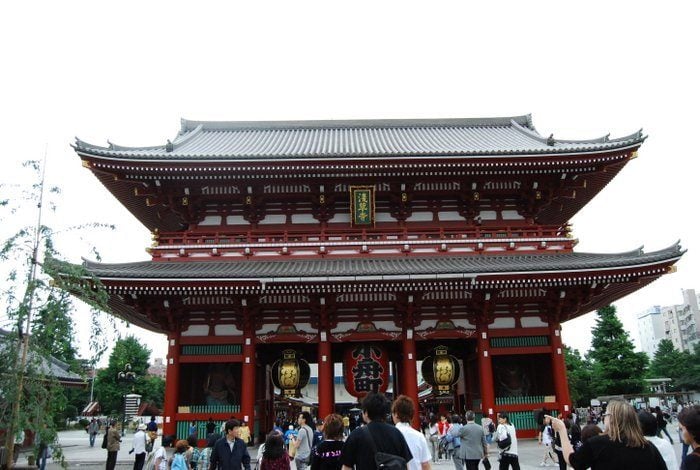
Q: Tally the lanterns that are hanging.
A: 3